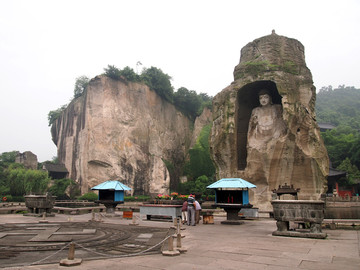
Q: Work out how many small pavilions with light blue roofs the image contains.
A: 2